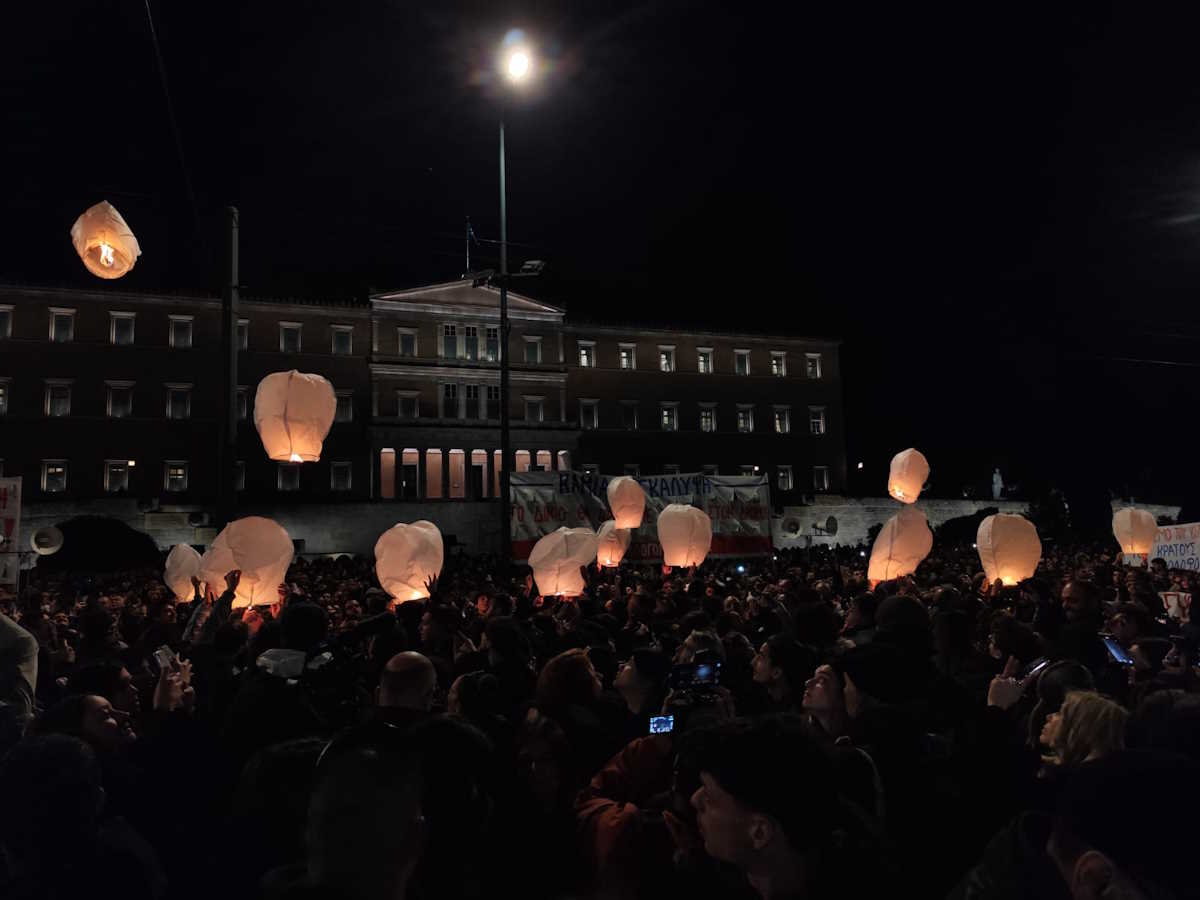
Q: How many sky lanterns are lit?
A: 13